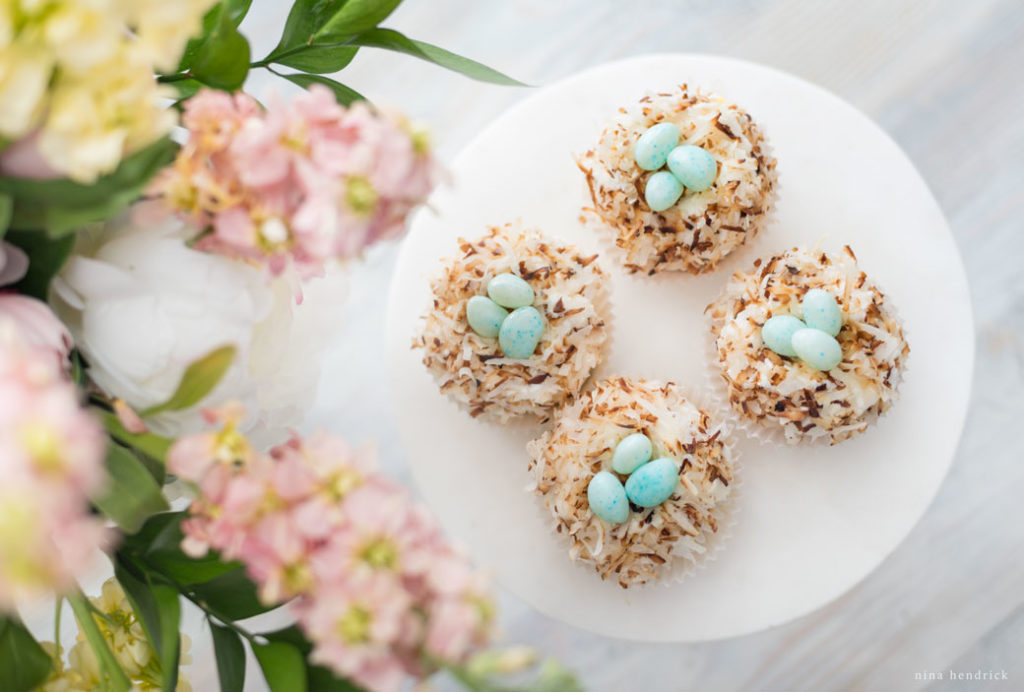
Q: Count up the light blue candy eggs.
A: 12